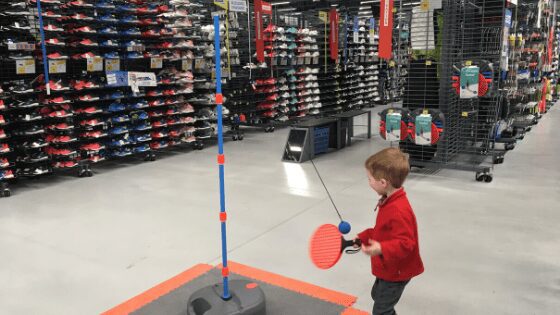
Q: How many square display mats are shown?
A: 1